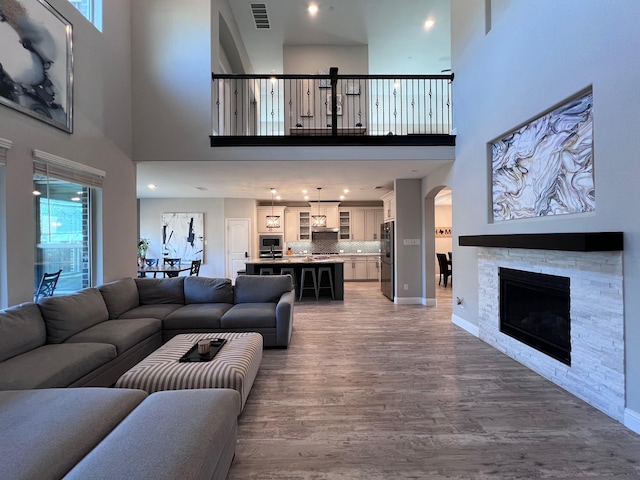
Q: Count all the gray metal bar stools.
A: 4